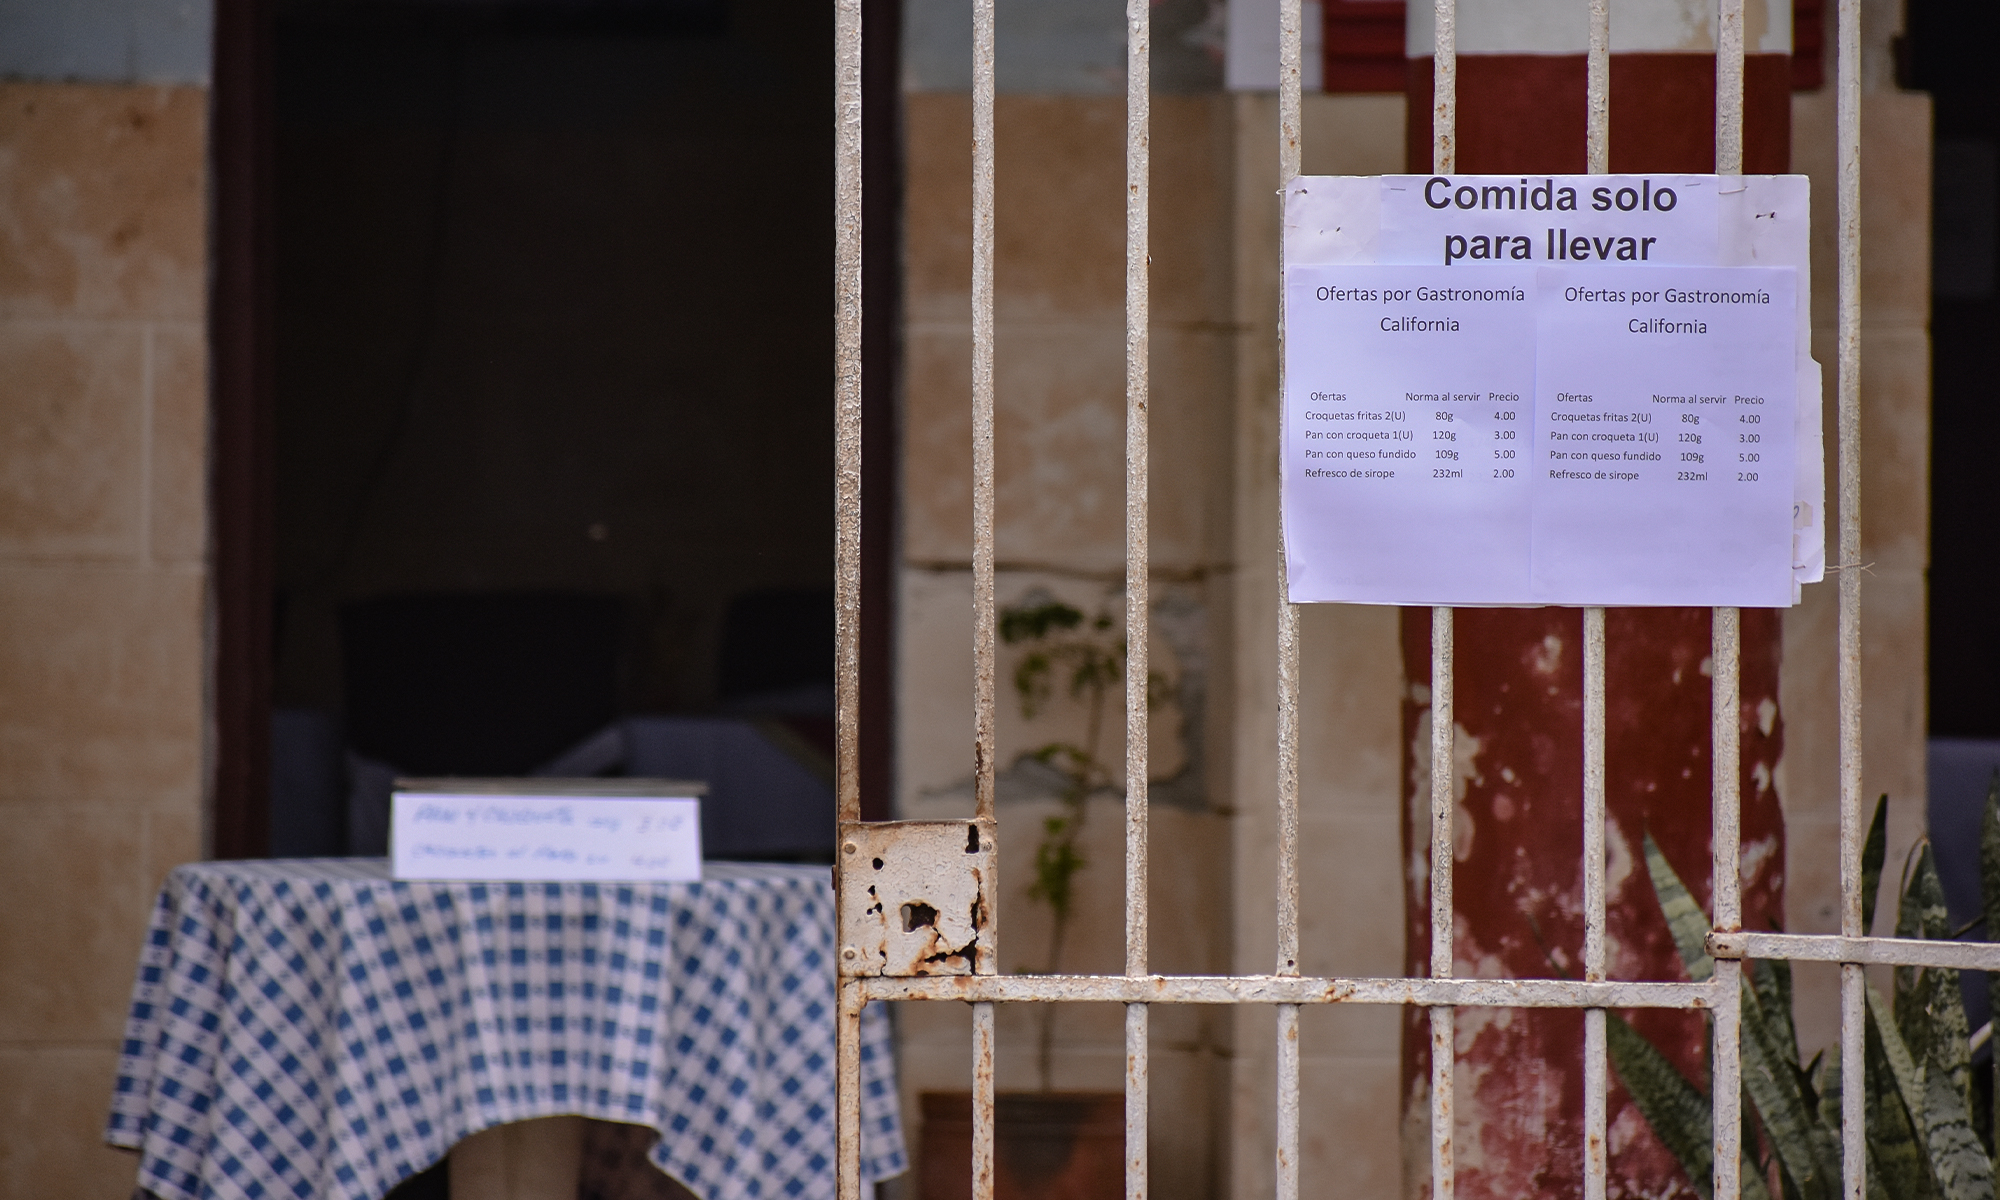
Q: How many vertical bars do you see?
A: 8